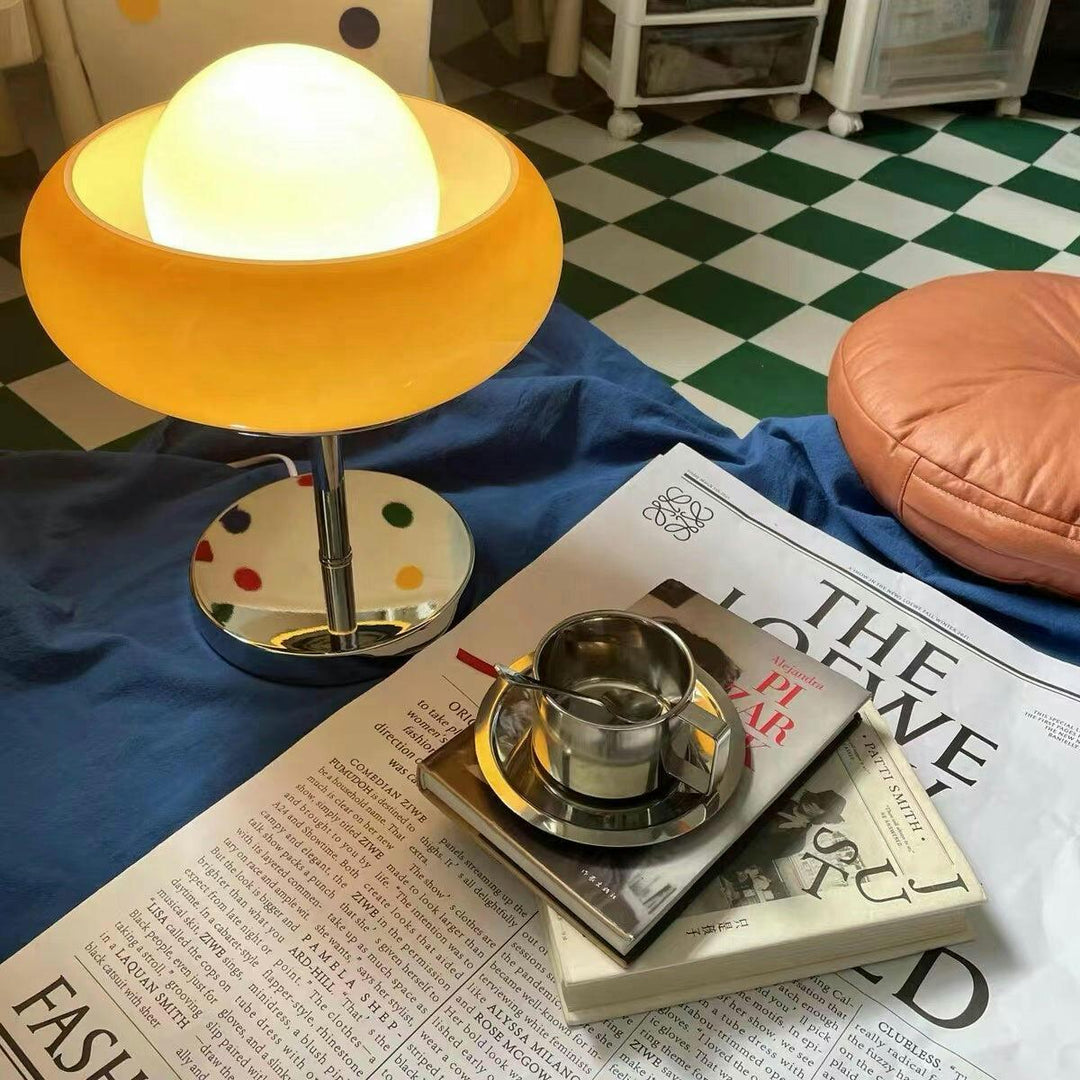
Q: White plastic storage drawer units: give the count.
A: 2